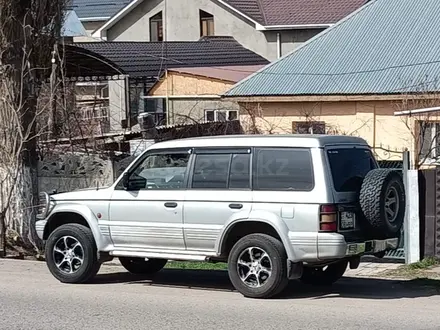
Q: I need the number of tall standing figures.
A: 0